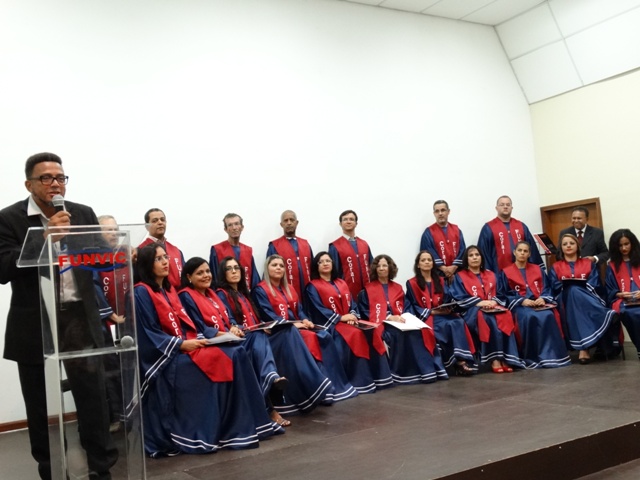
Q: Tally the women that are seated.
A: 11